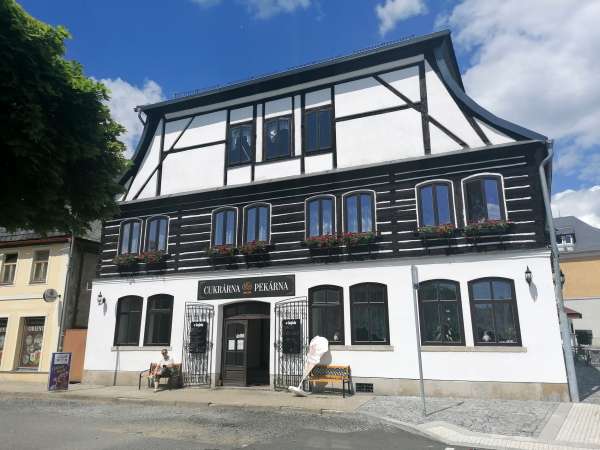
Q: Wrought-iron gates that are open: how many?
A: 2